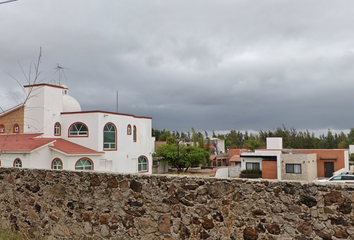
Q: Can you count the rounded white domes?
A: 1